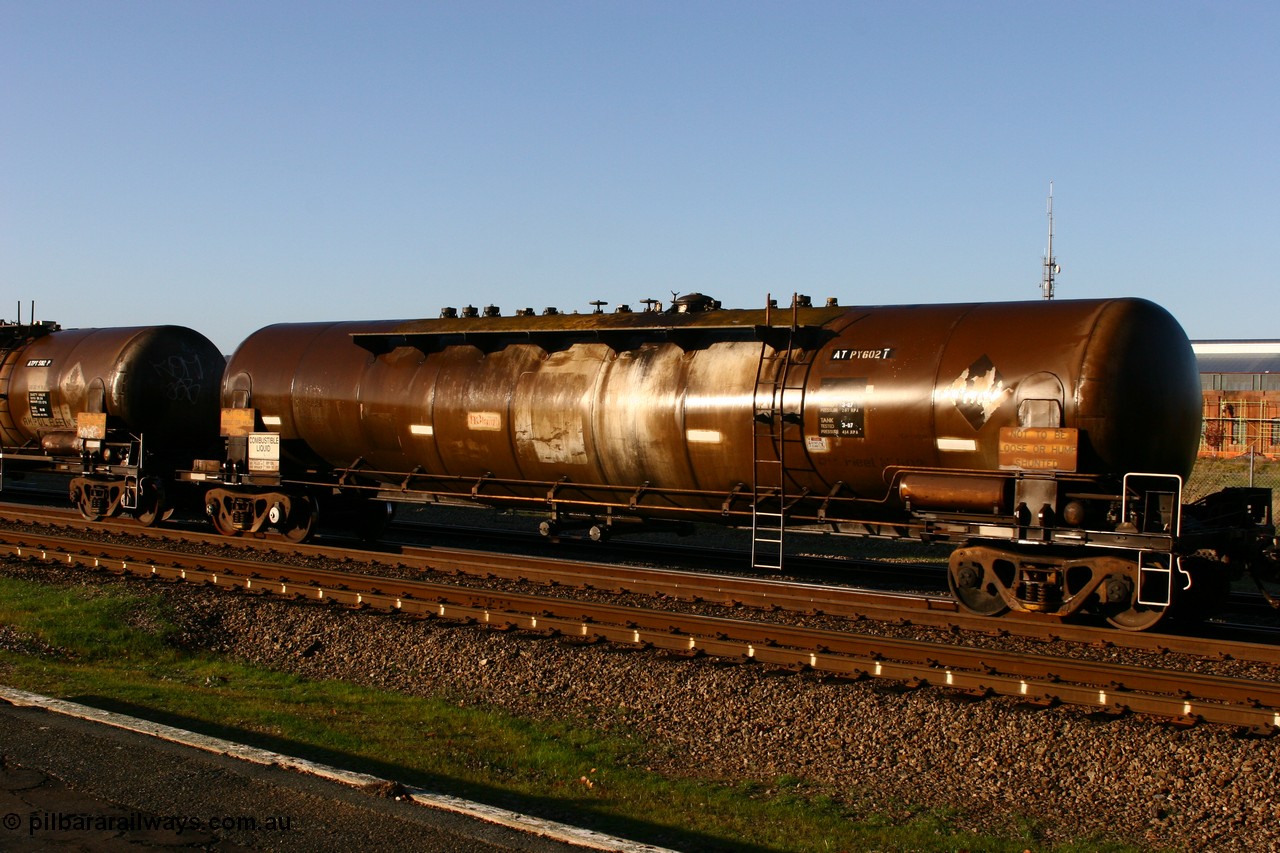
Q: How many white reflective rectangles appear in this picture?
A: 4